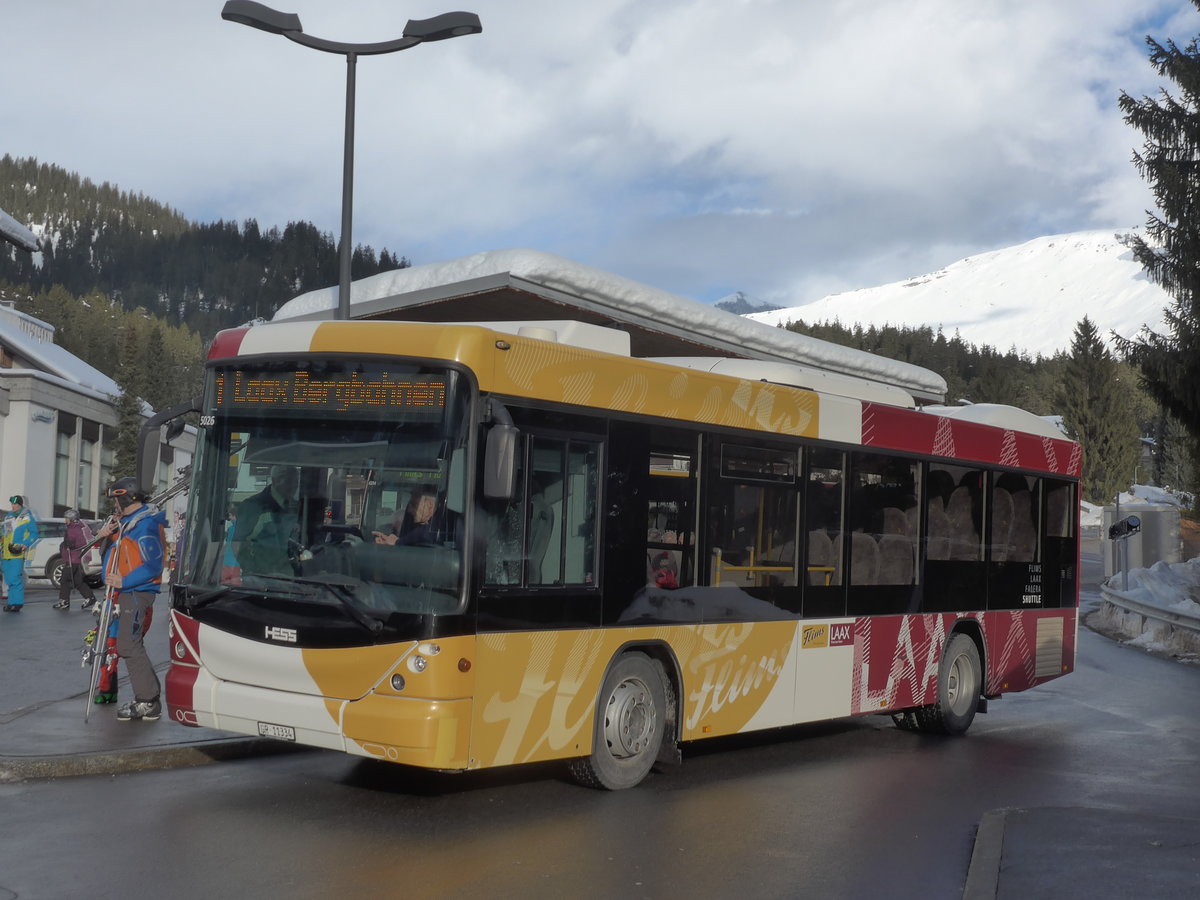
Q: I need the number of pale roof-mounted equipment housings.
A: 3